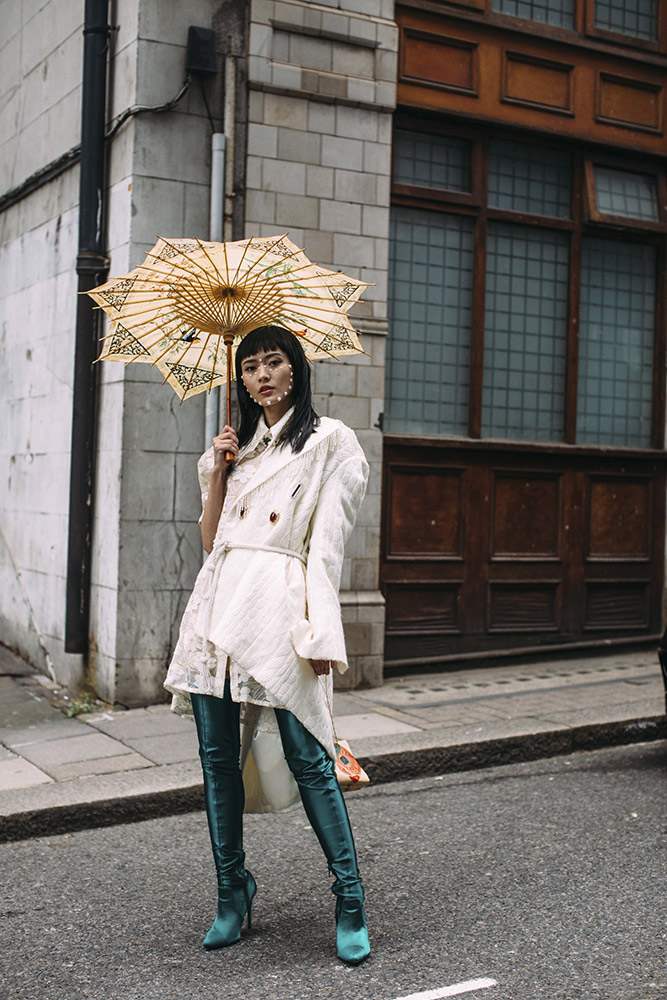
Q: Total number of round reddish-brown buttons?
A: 2